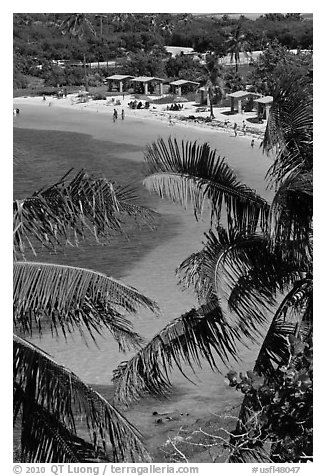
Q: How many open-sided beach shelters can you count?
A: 6